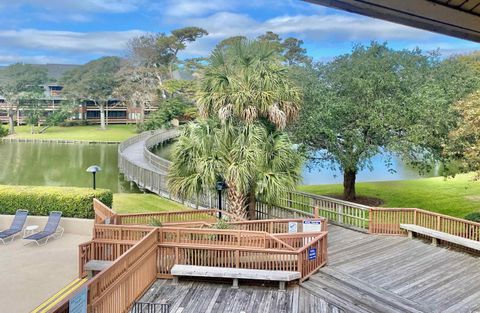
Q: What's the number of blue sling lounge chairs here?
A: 2